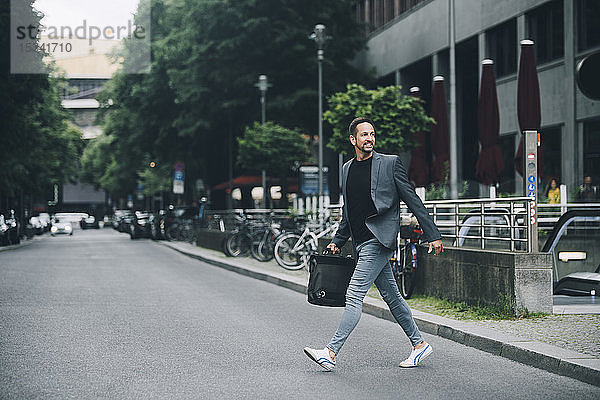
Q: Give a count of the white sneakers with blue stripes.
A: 2